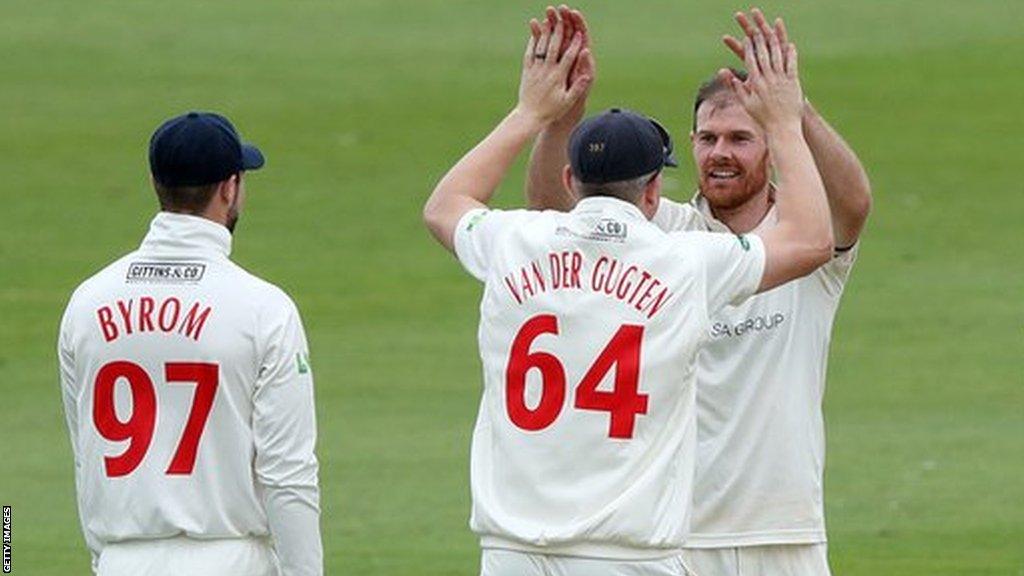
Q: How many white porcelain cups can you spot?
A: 0